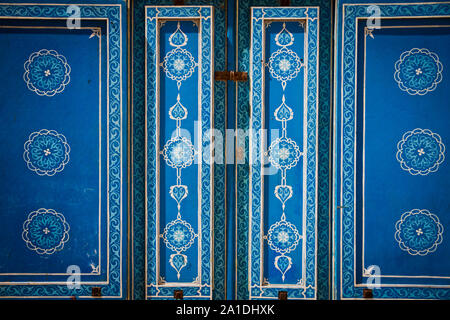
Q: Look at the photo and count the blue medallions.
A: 12